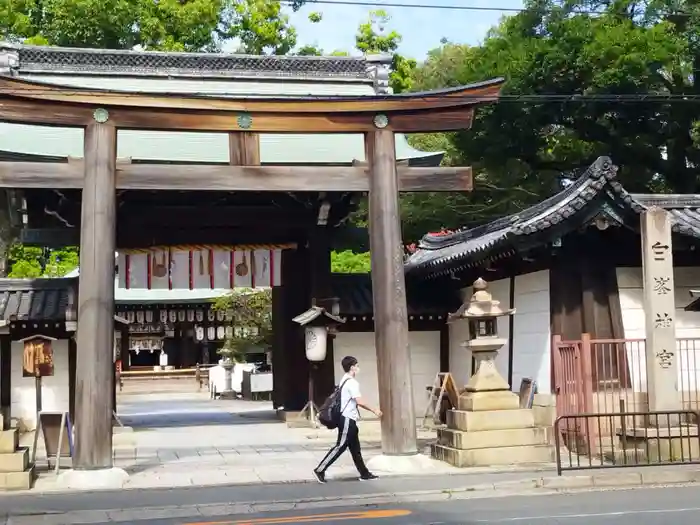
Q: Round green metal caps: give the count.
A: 3